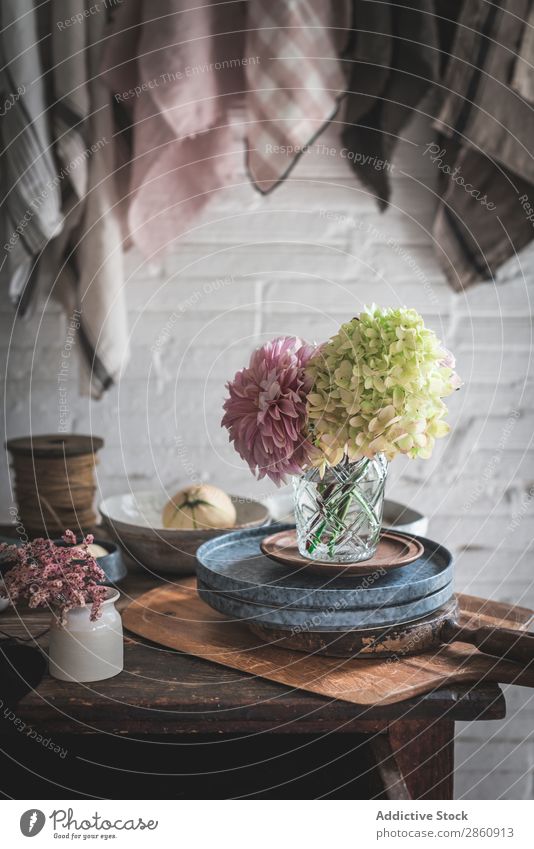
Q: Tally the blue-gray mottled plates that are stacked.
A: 2